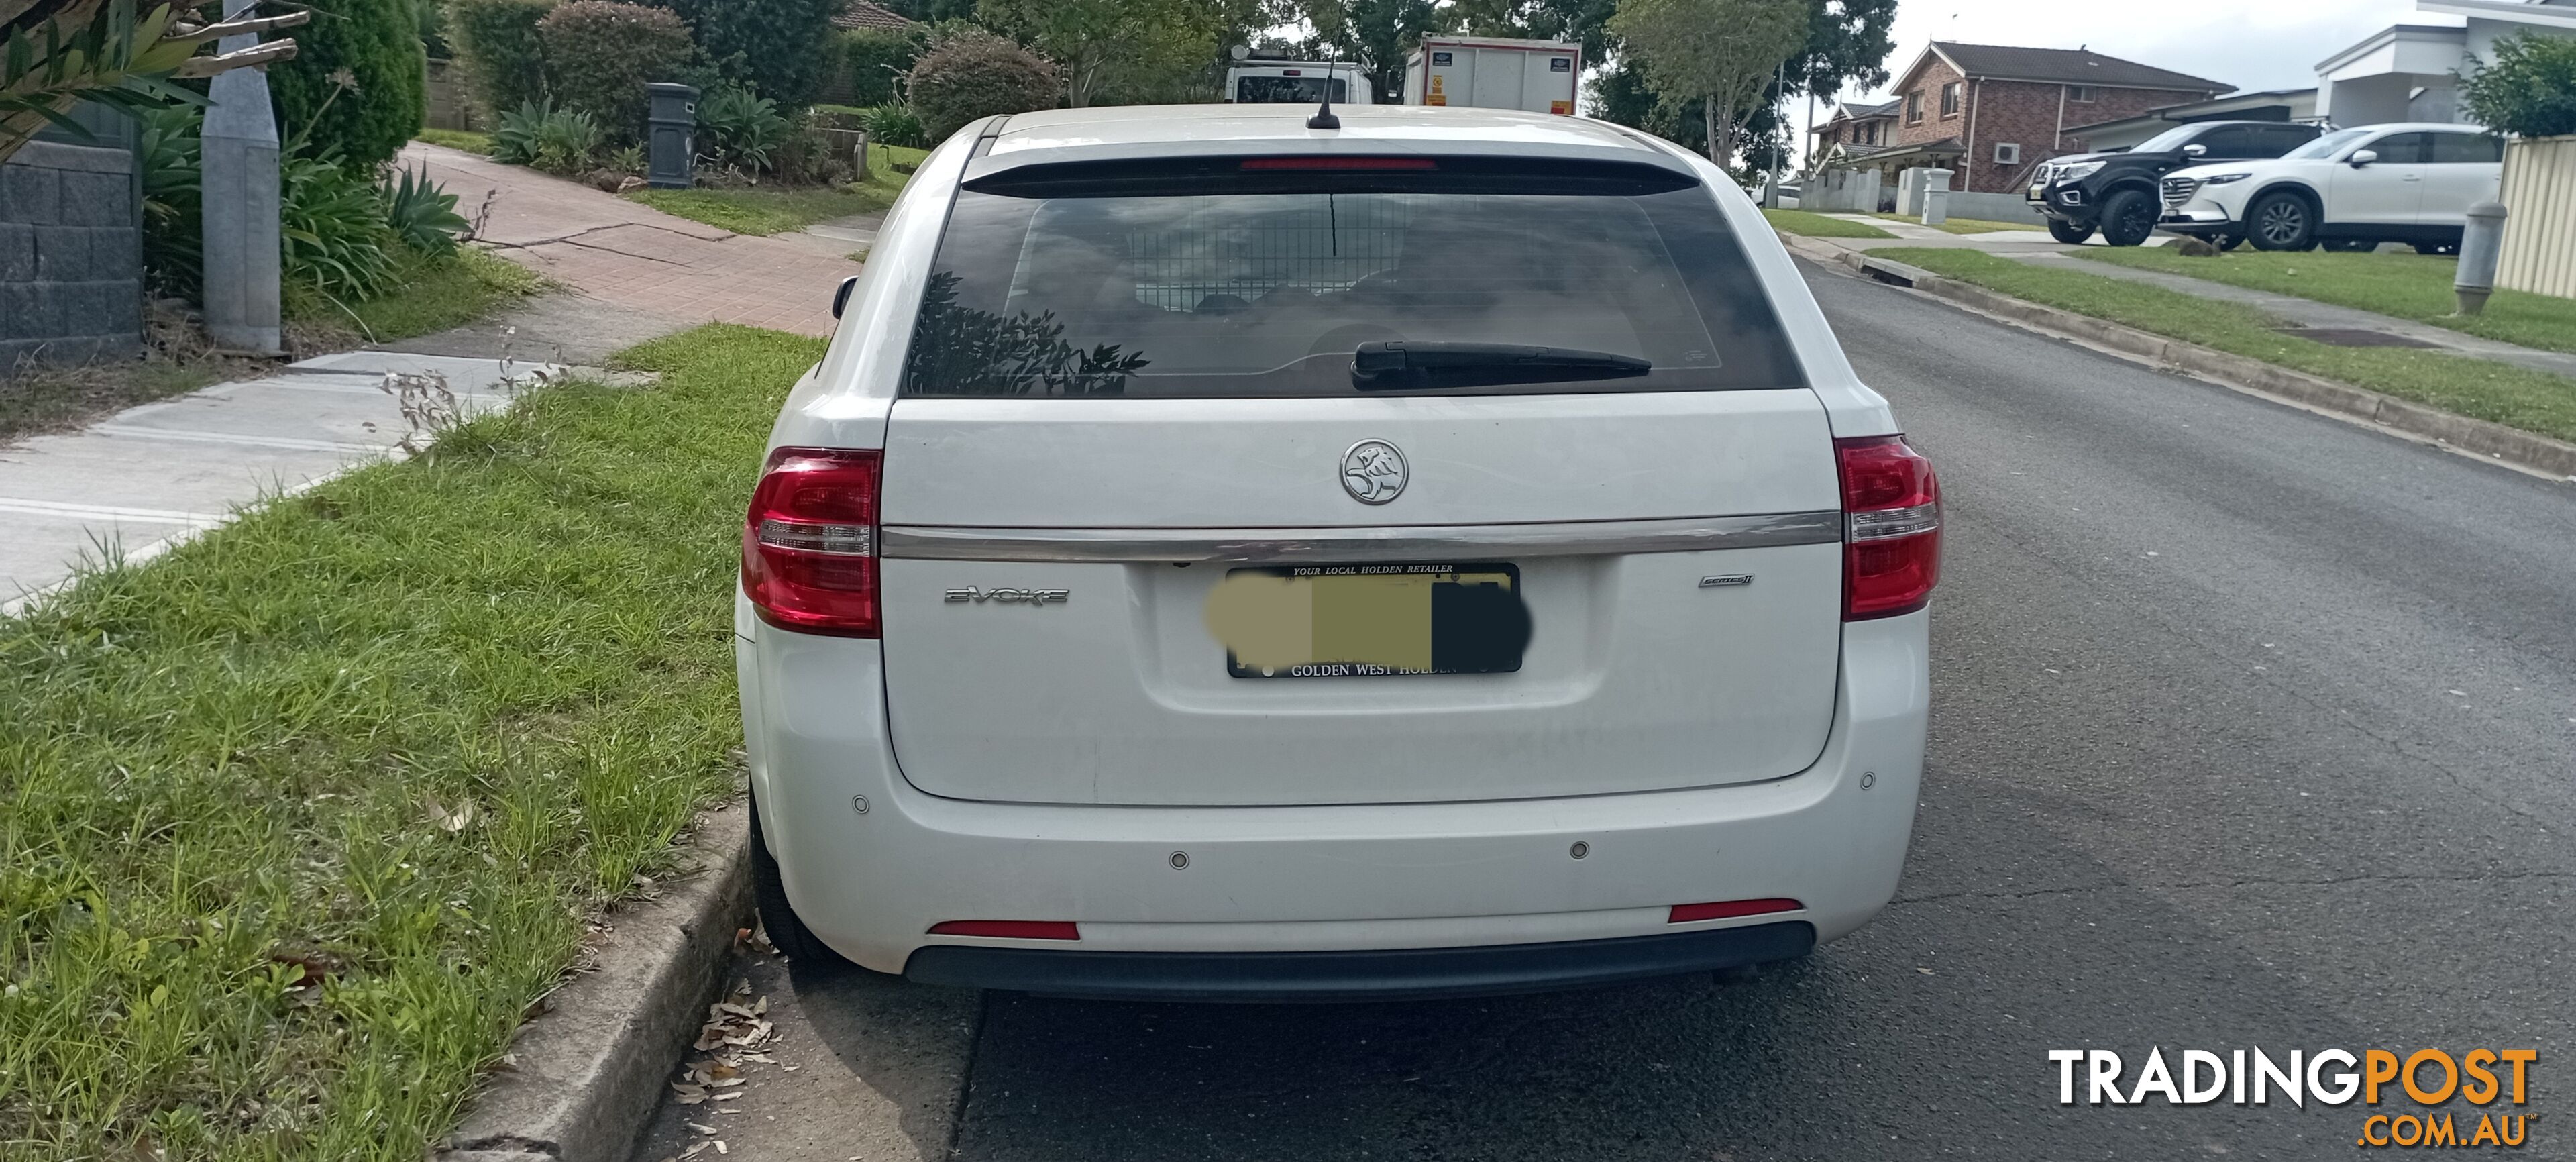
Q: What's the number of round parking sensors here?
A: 4